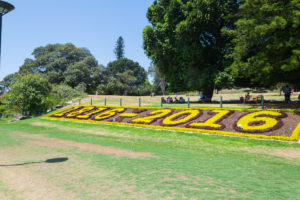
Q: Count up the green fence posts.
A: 9